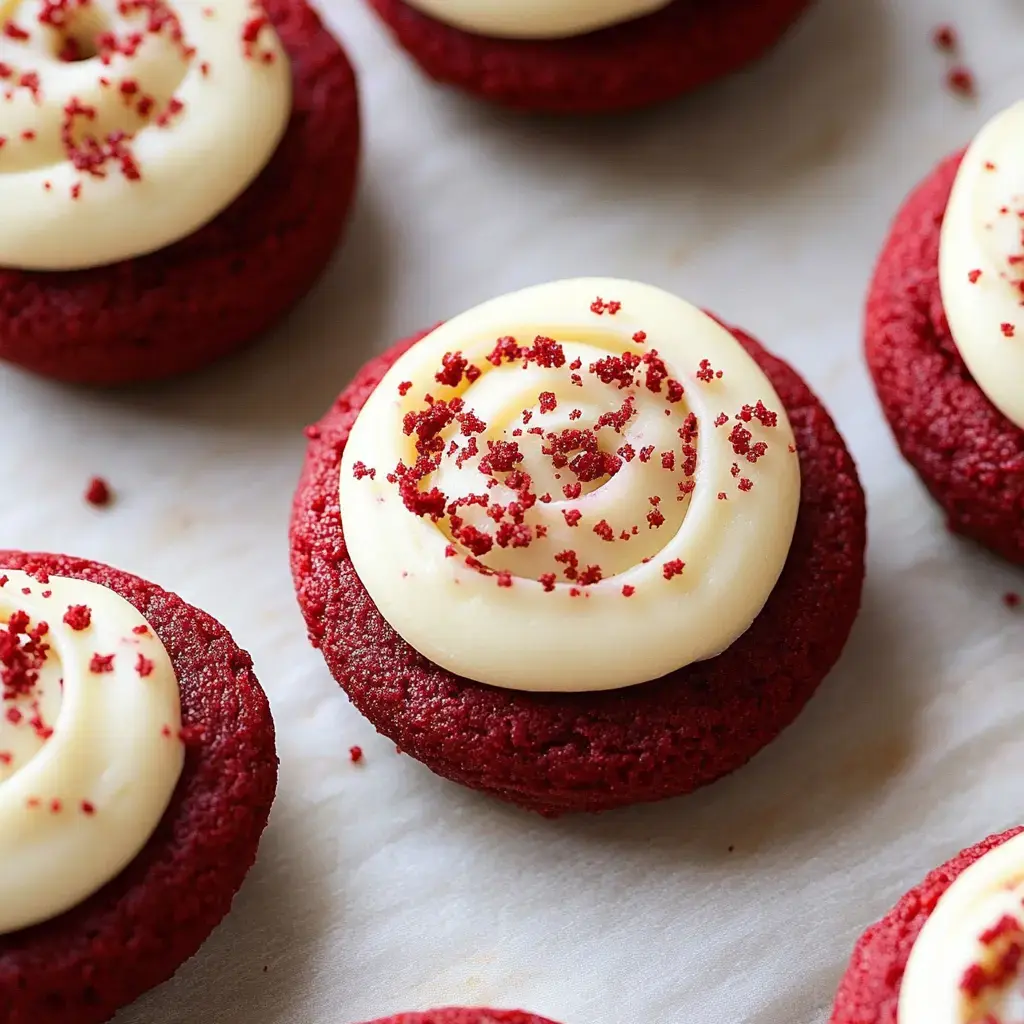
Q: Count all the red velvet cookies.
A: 7